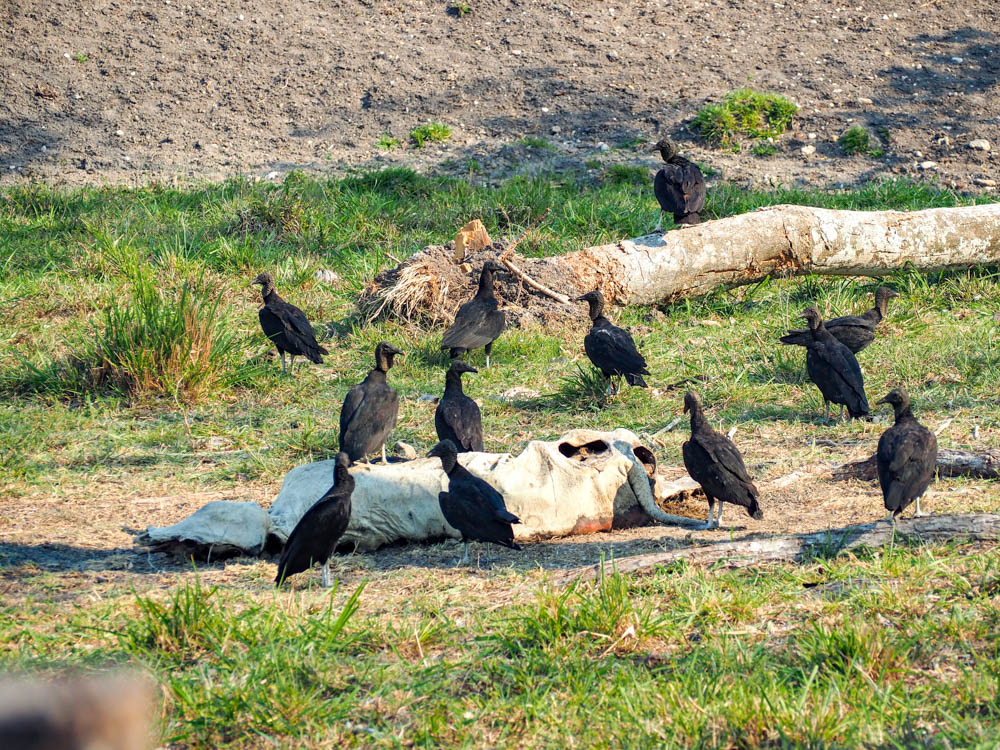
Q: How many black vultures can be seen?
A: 12